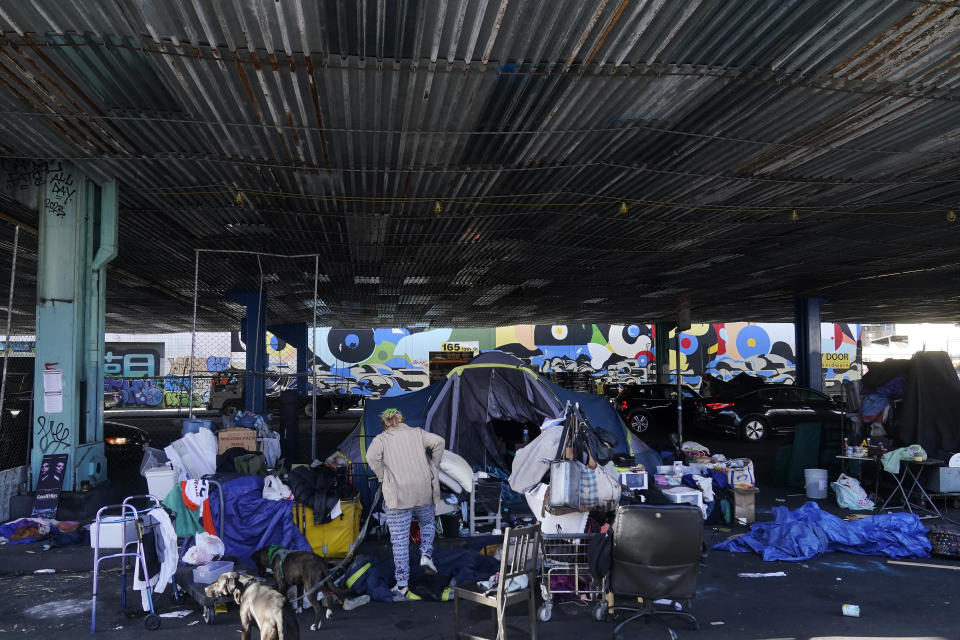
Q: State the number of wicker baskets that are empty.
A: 0